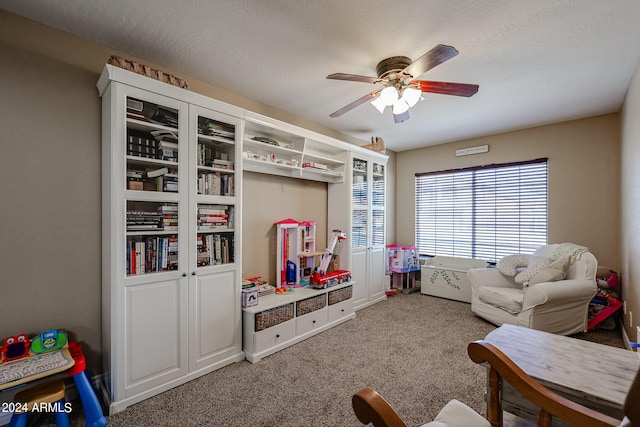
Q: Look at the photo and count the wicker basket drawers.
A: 3